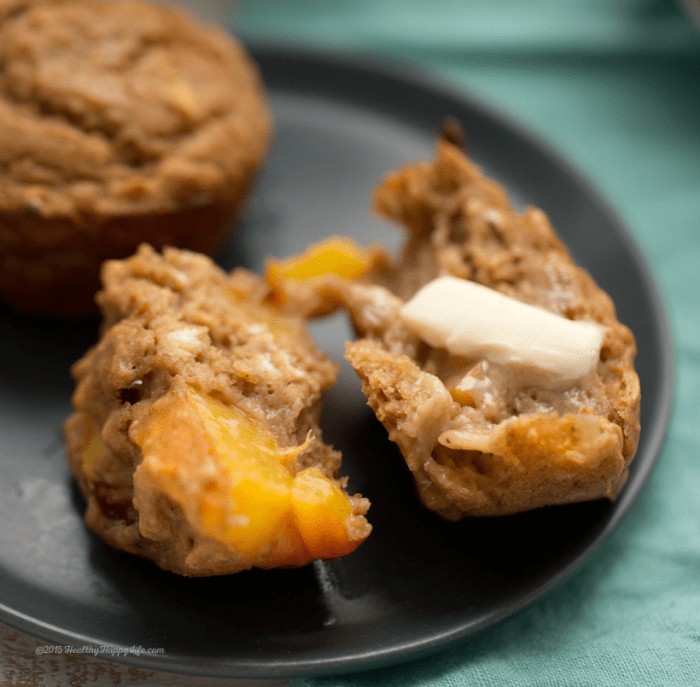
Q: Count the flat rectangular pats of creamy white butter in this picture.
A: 1